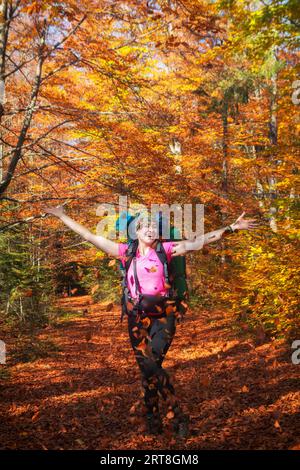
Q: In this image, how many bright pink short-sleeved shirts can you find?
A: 1